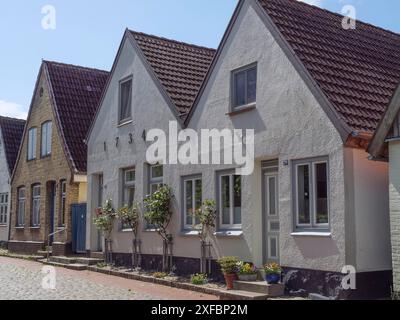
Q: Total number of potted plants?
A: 3